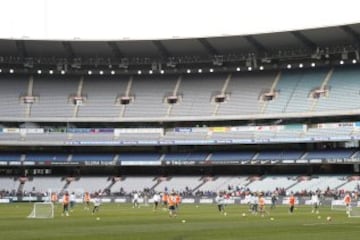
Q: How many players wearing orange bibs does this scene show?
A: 9